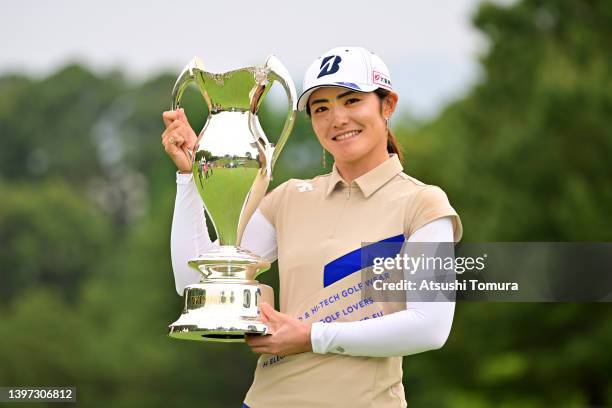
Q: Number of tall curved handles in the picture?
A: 2